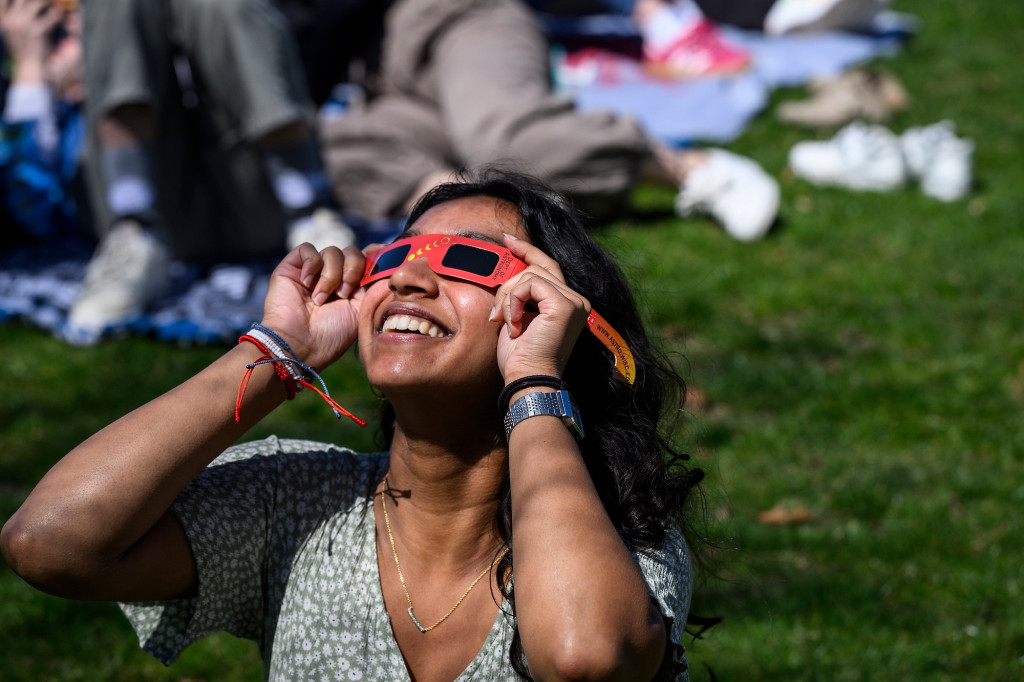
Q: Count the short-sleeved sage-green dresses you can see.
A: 1